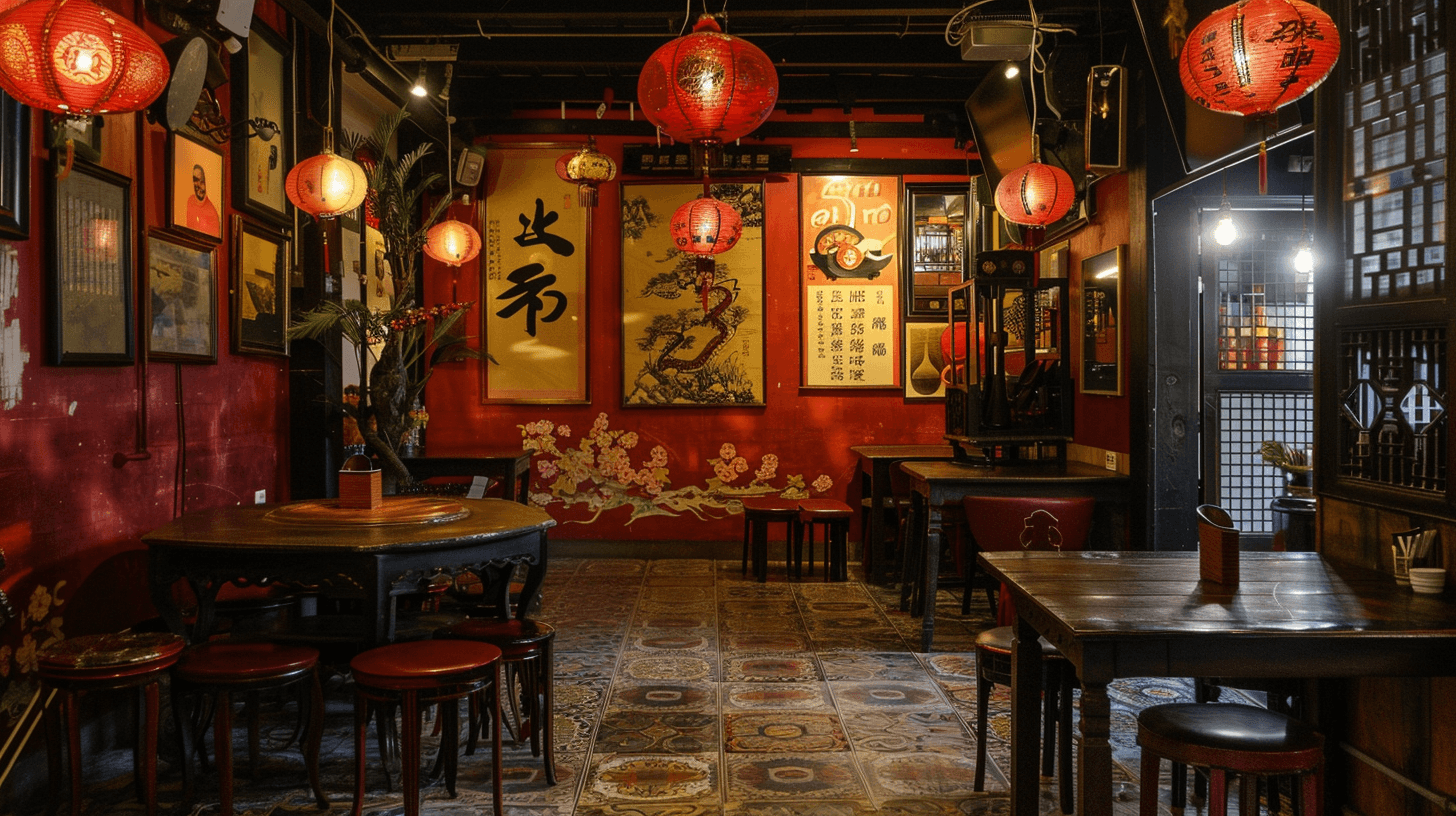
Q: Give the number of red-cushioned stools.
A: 6